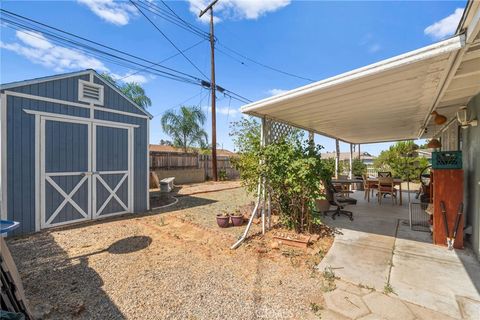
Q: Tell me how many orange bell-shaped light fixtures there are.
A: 2